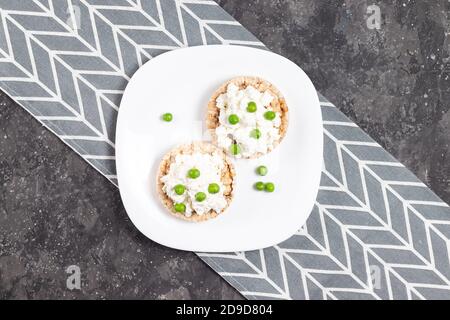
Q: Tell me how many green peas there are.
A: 14